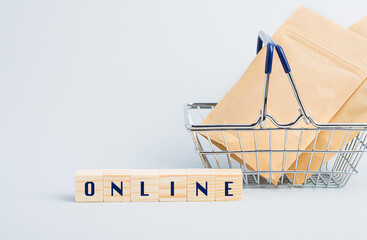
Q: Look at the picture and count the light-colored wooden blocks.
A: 6